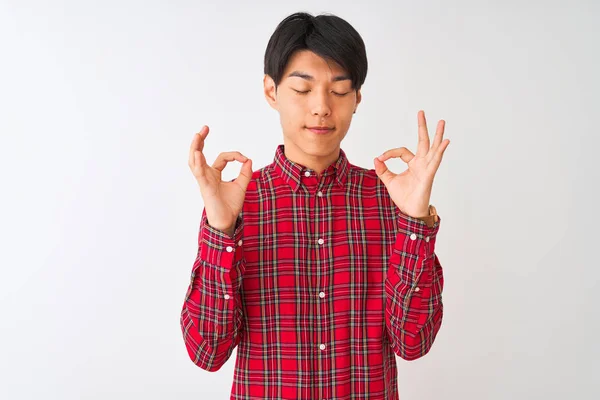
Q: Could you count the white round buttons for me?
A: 11